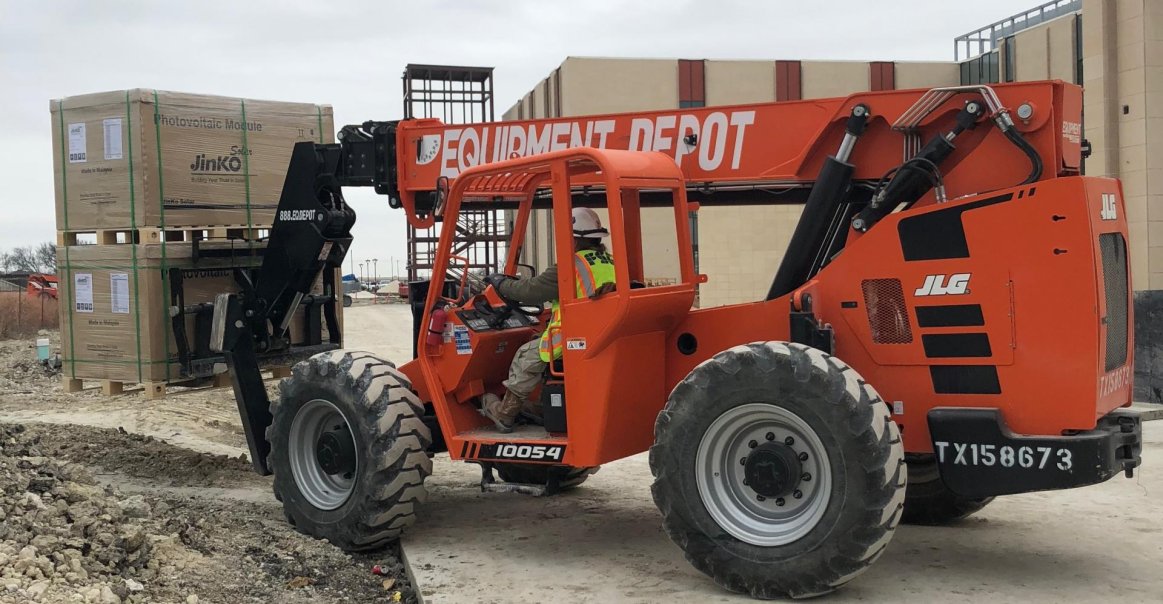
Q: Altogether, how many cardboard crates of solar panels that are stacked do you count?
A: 2